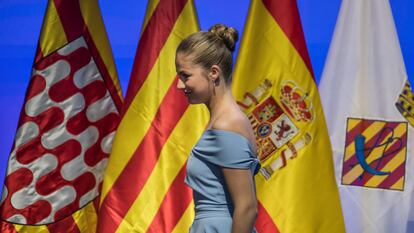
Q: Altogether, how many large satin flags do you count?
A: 4